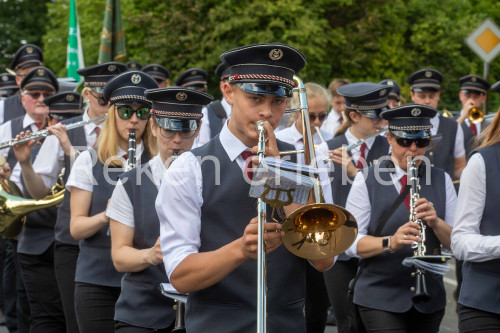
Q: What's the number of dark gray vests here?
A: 13